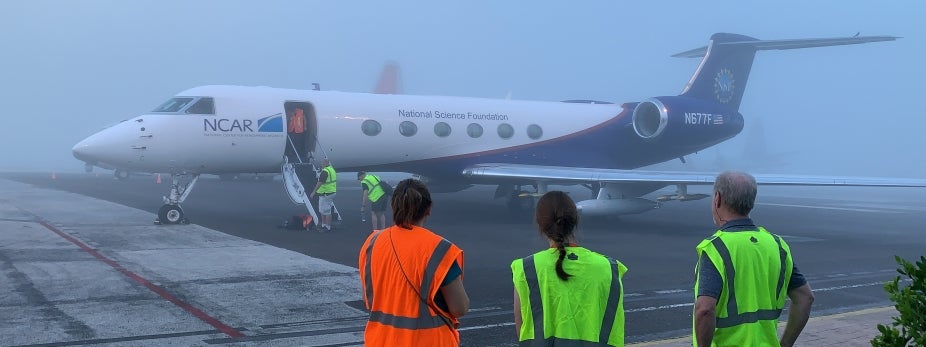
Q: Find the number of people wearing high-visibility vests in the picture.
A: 5